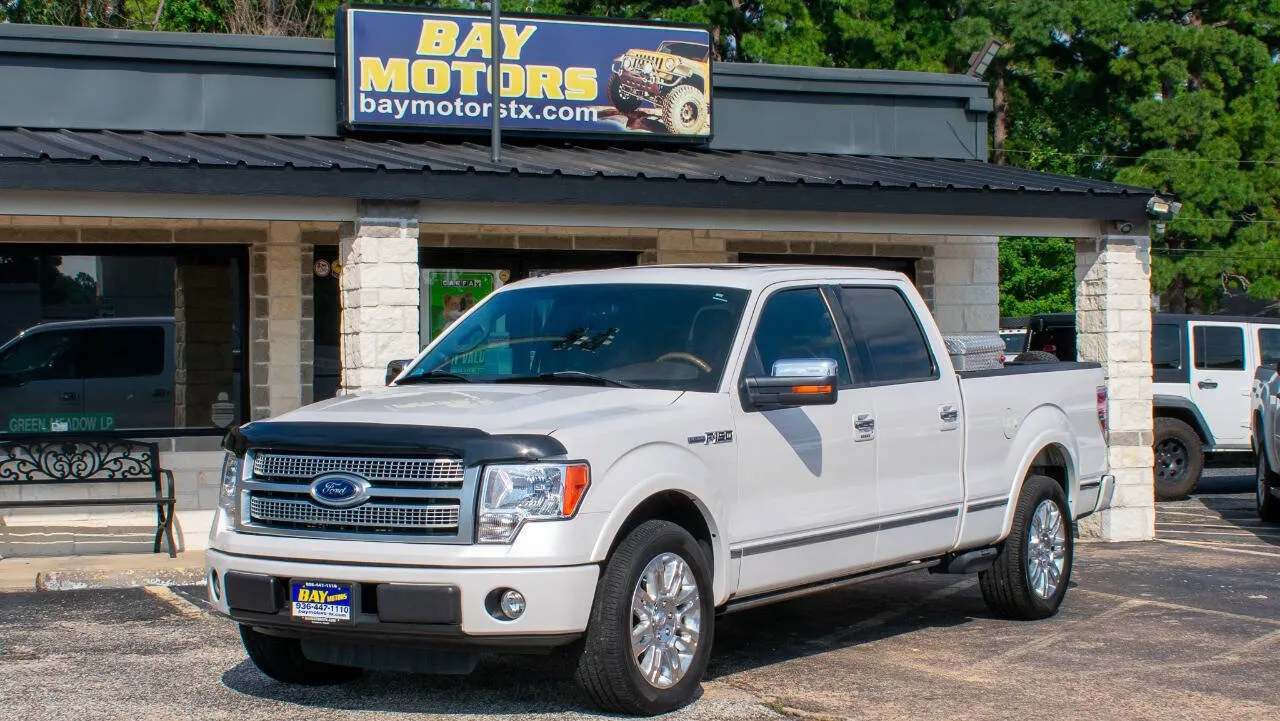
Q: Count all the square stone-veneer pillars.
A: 2